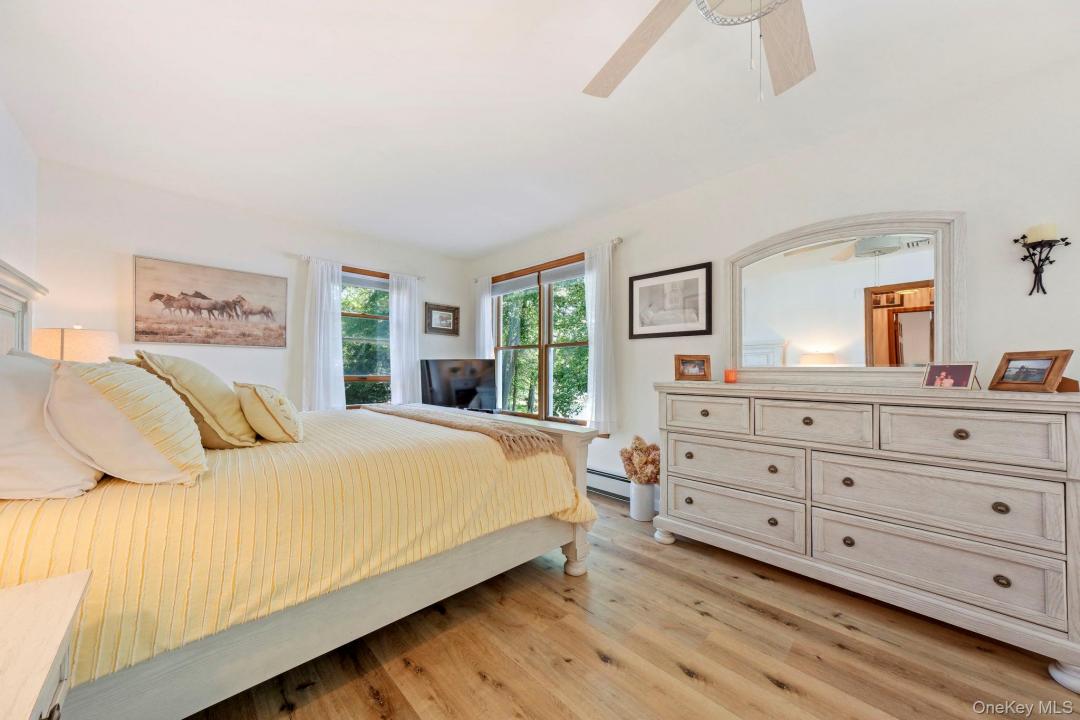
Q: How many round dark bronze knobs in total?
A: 11